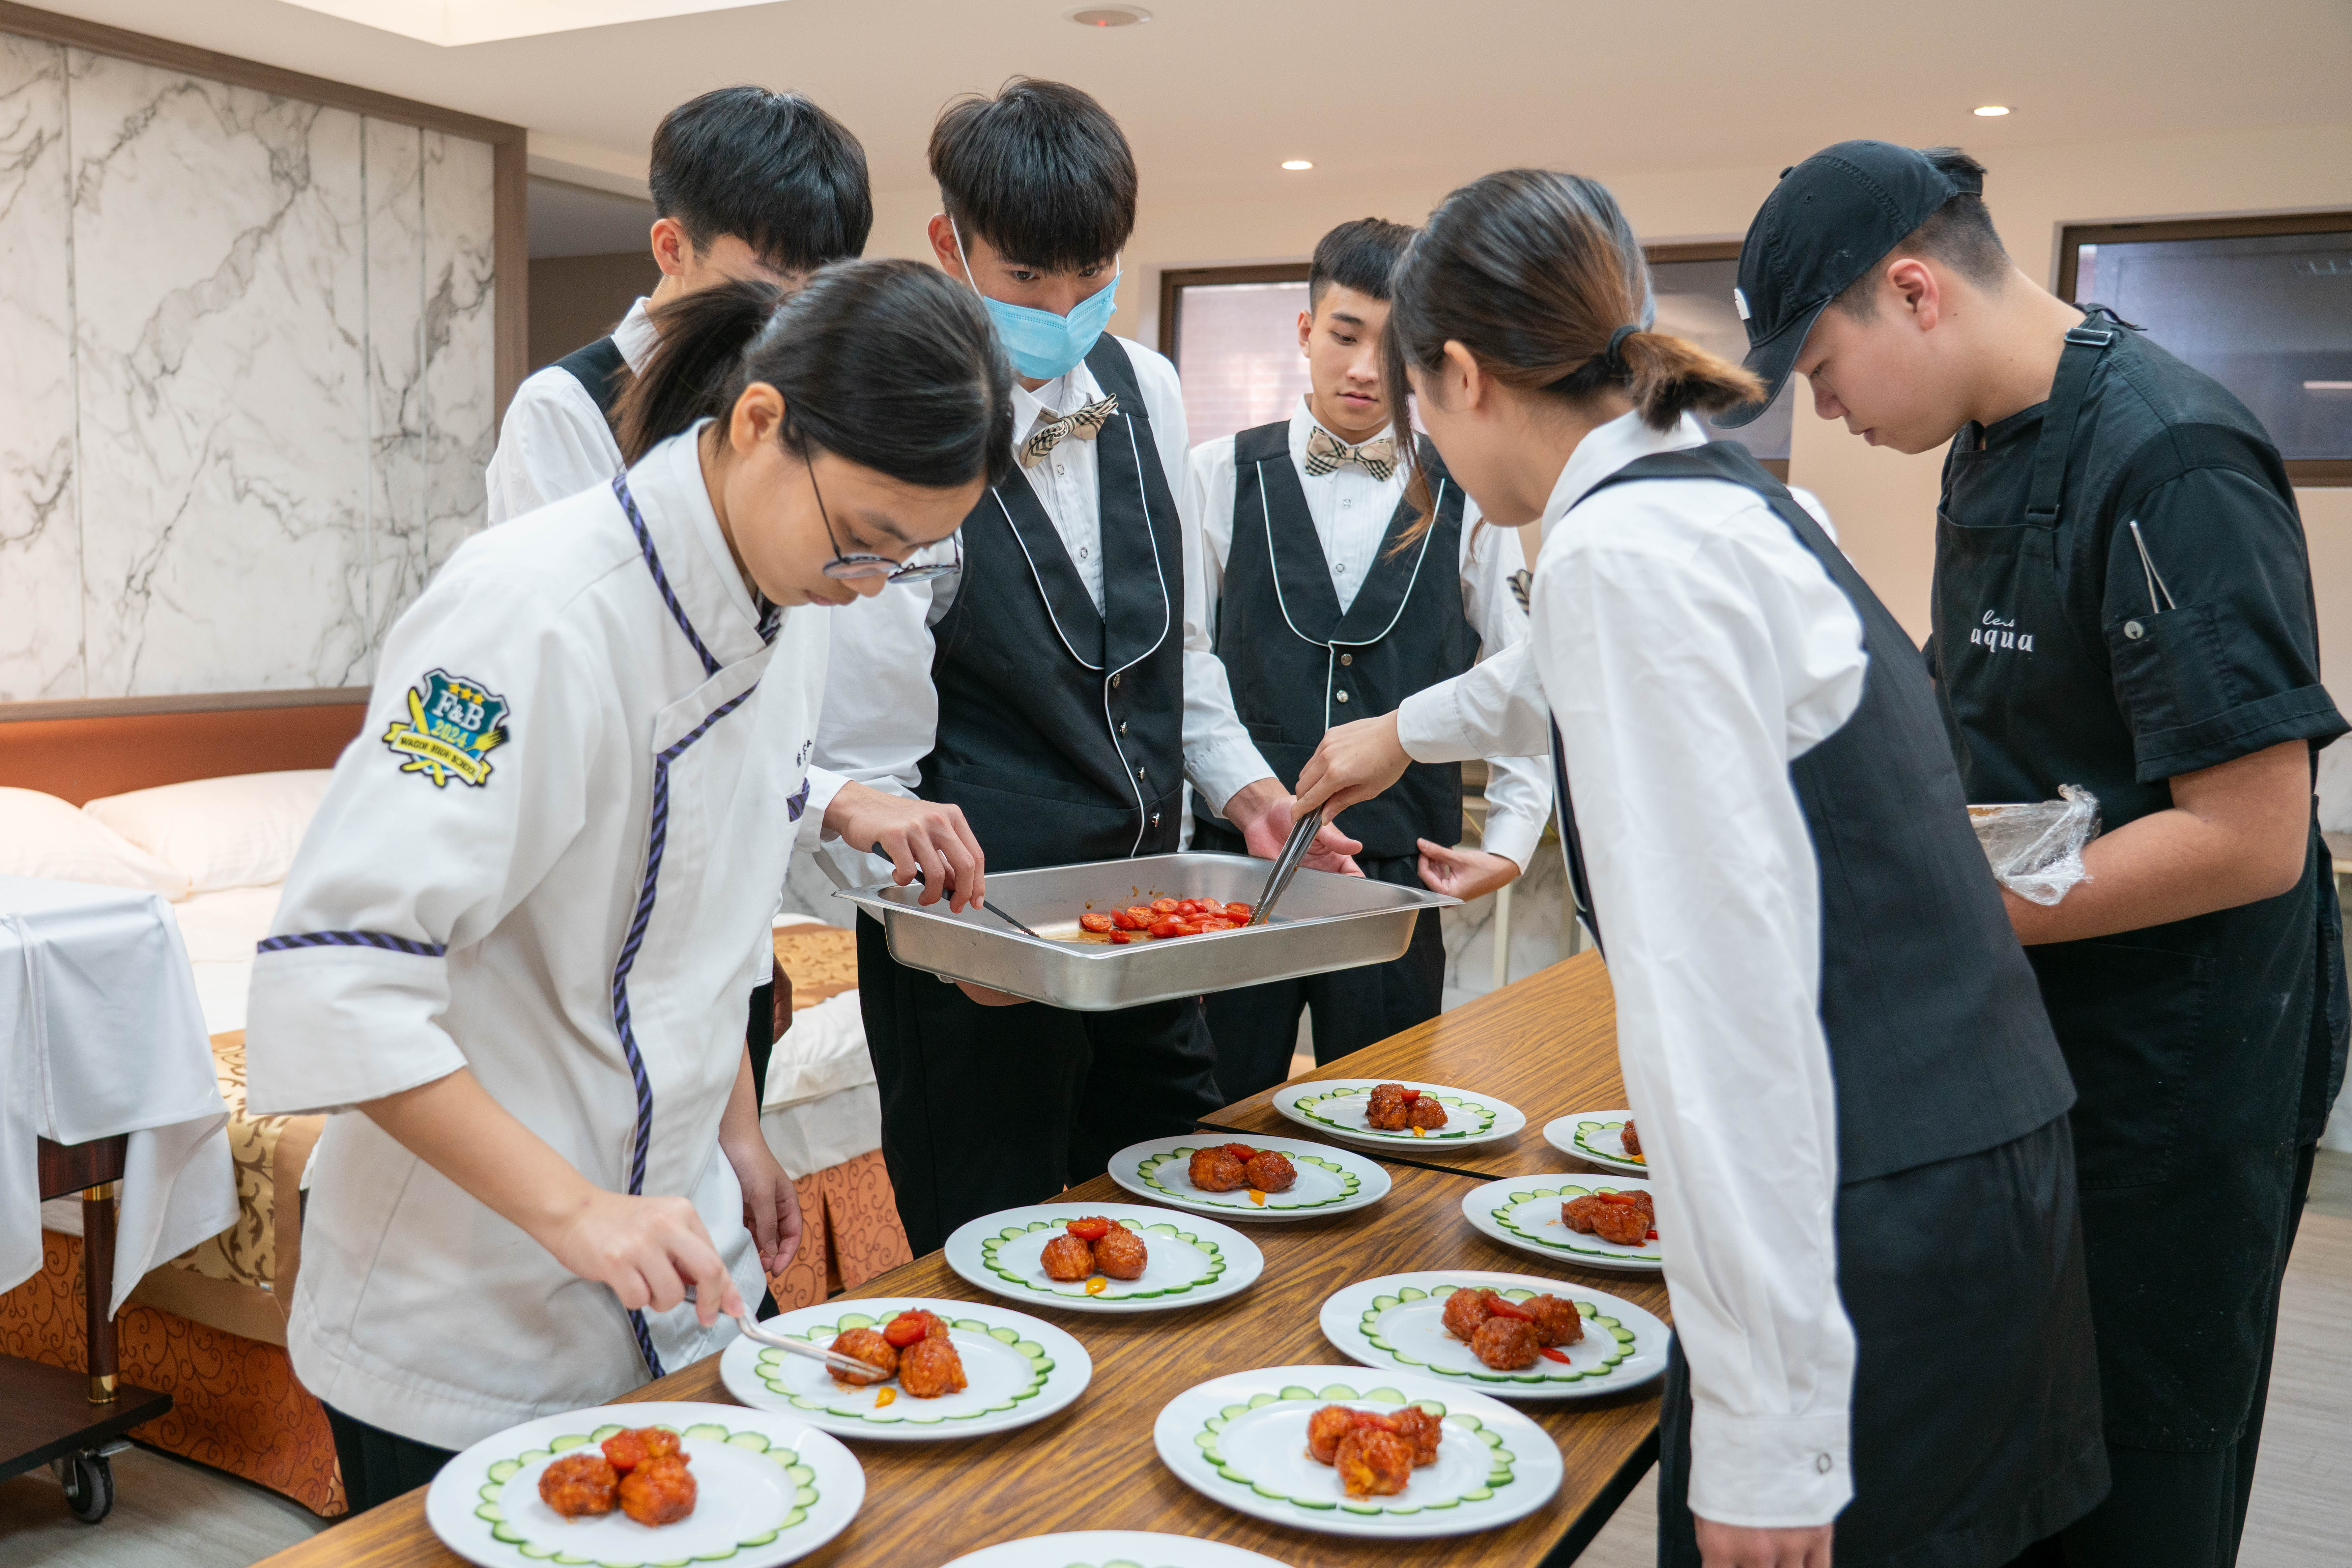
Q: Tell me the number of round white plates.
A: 10